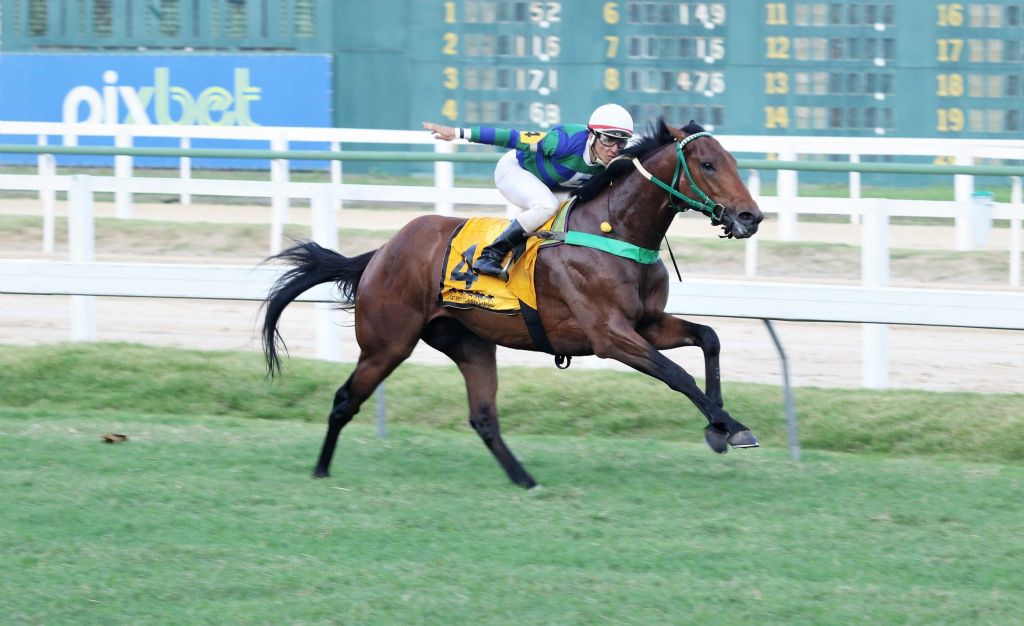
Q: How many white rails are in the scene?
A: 3